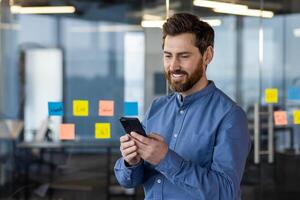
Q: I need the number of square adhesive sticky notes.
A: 10